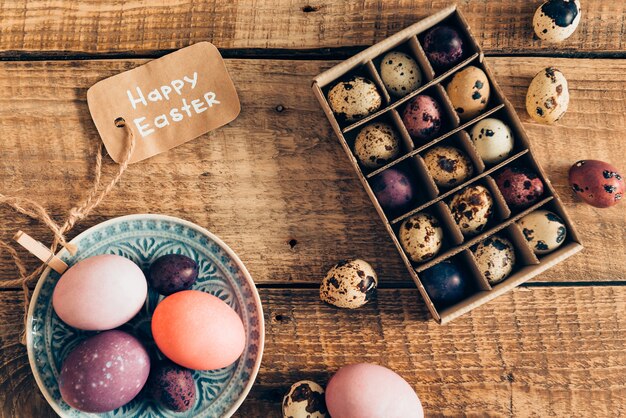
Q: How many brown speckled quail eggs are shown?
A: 14